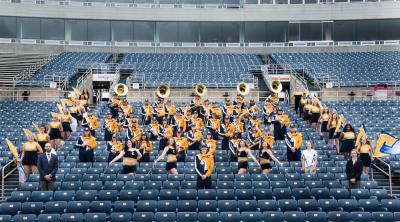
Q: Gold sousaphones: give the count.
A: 5